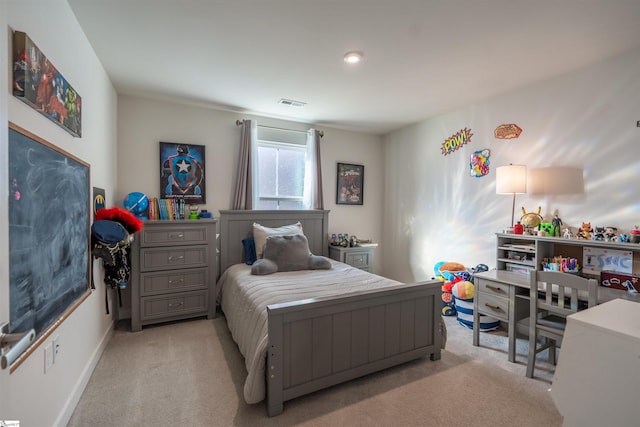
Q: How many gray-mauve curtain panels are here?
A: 2